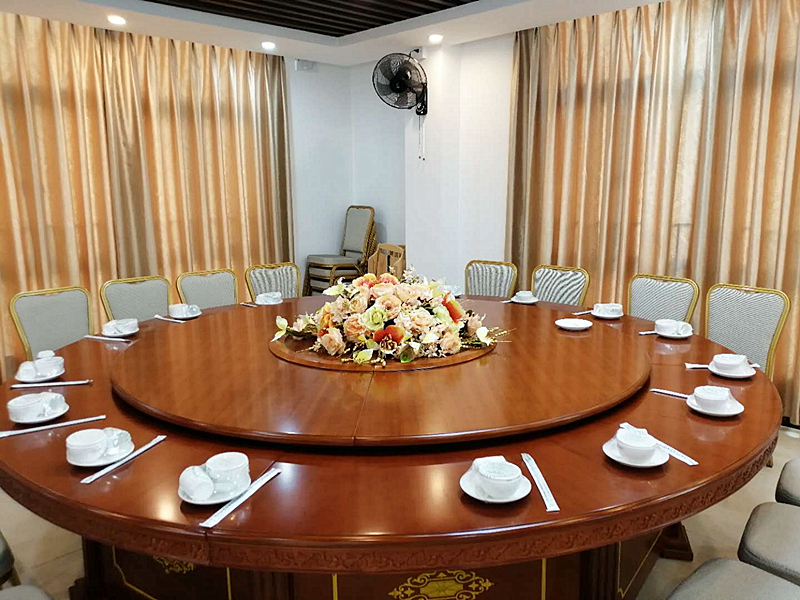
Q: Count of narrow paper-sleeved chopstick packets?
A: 14